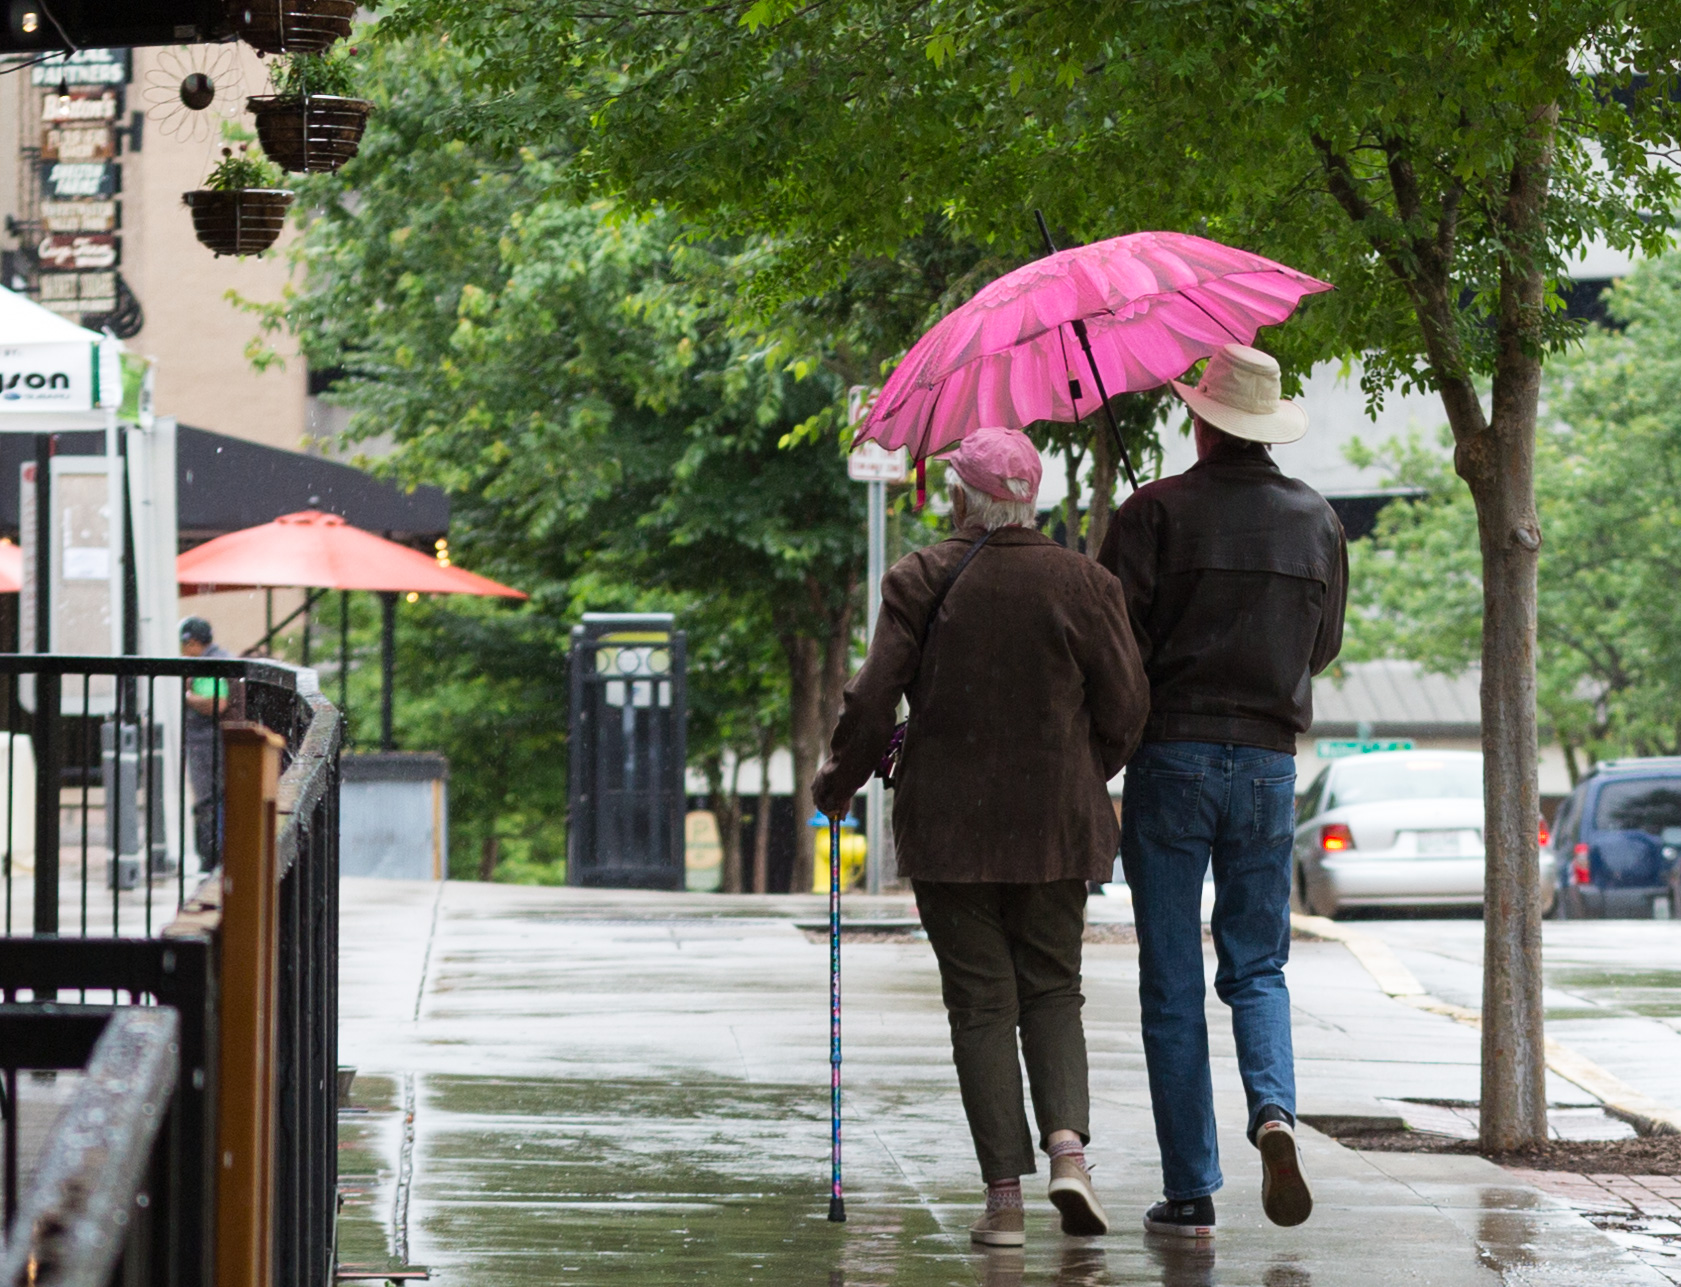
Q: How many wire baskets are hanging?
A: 3